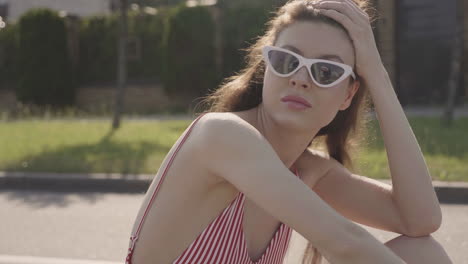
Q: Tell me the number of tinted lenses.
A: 2